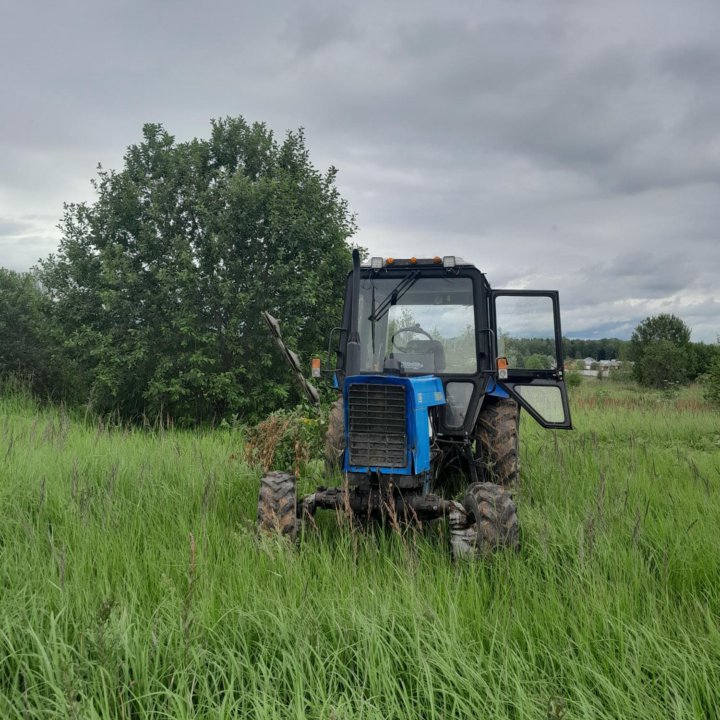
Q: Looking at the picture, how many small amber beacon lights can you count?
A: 3